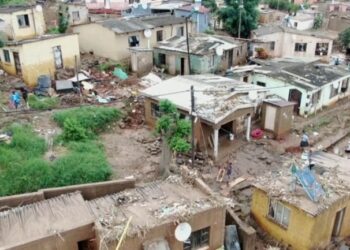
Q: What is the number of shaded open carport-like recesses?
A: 1